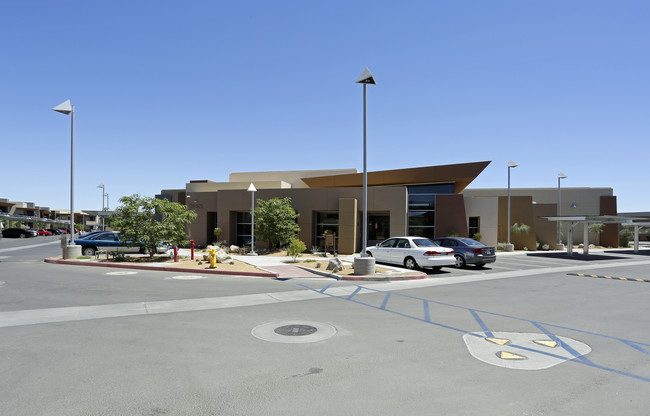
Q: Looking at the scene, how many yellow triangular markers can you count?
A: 3